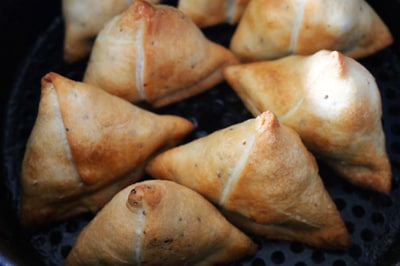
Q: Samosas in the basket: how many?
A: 8